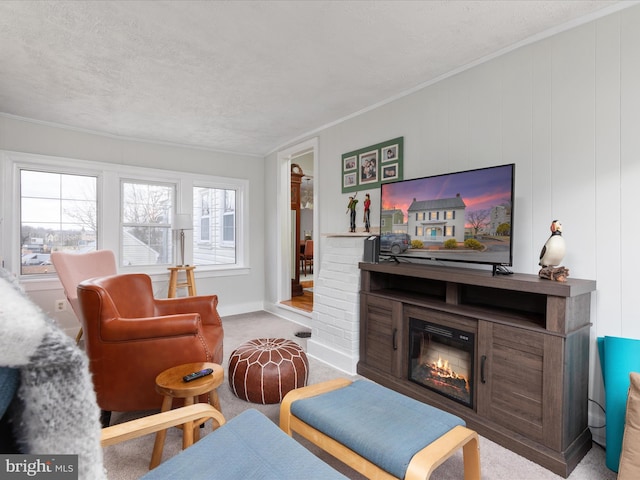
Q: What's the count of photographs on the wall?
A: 5